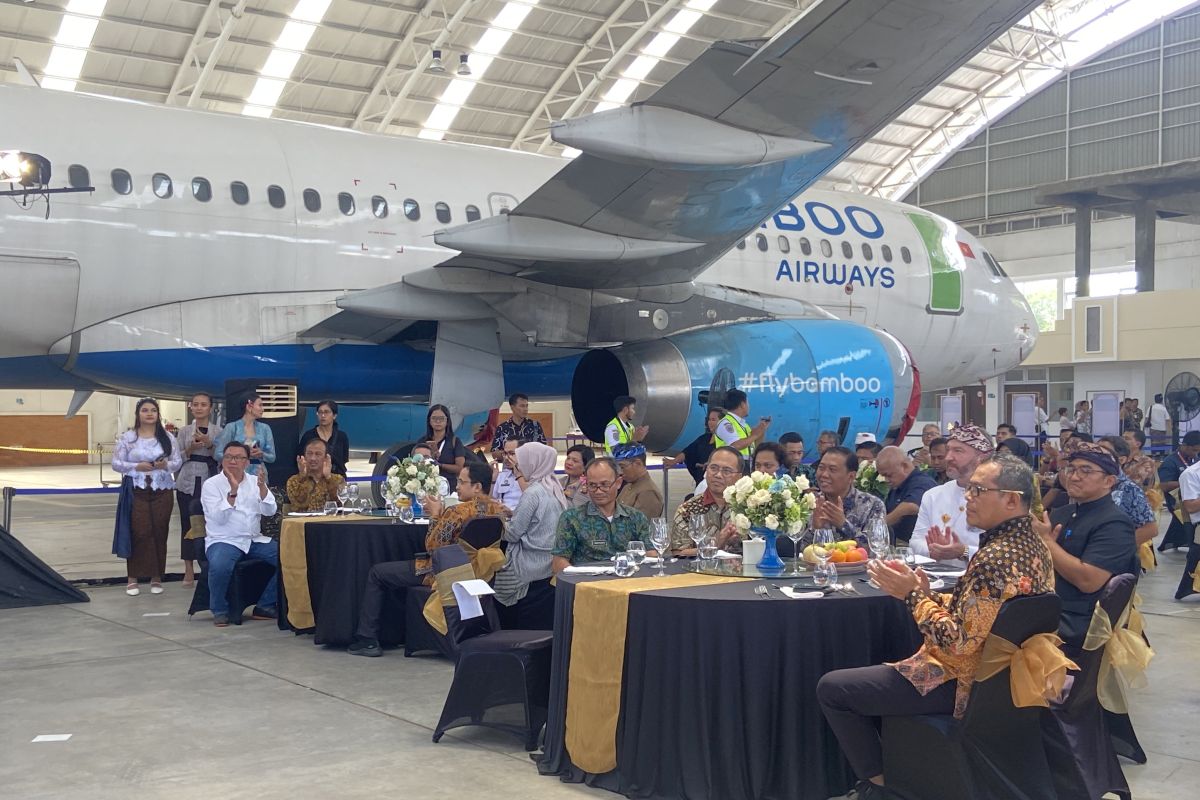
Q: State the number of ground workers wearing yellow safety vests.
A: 2